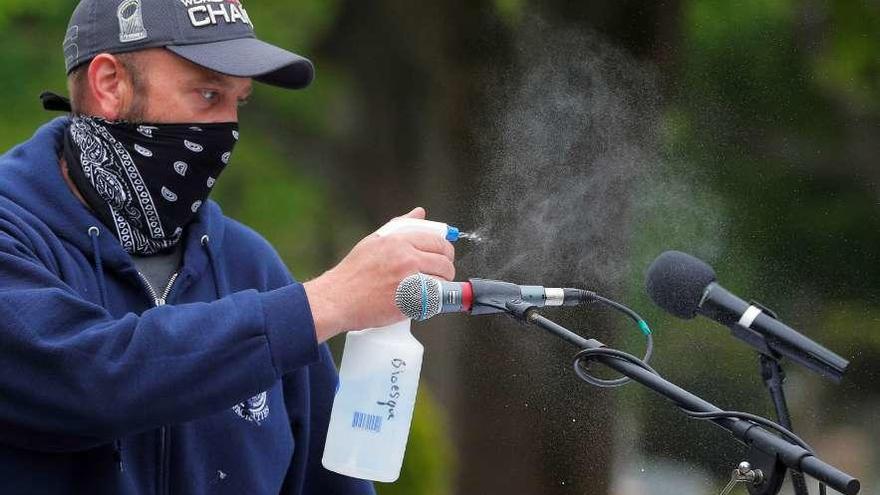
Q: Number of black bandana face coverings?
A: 1